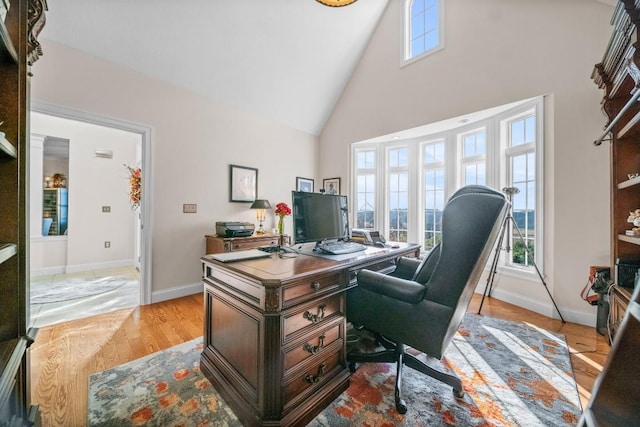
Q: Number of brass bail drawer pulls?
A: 3